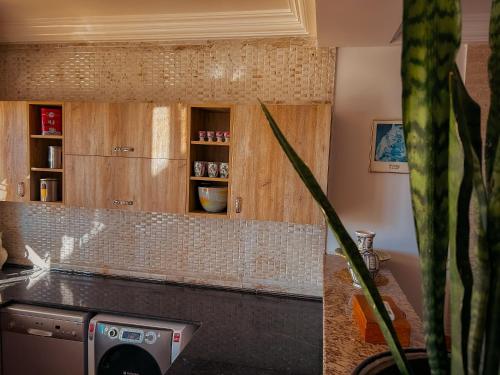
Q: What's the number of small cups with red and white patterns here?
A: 4